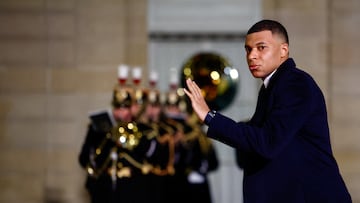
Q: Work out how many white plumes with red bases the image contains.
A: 4